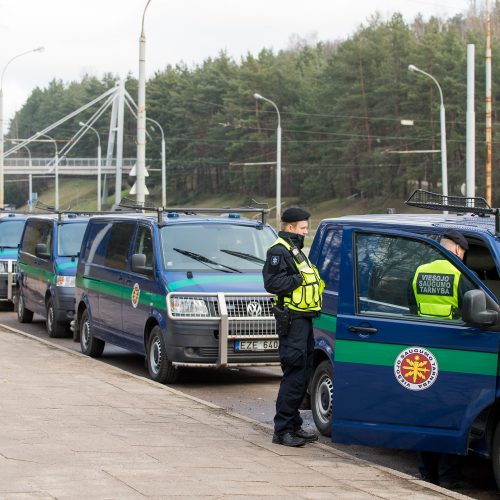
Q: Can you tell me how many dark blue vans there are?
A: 4